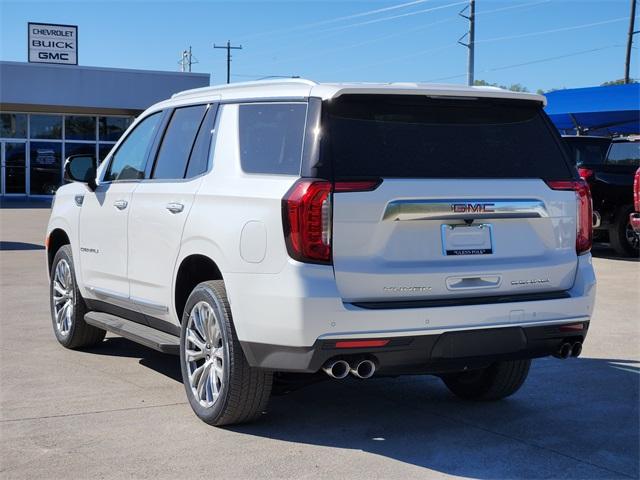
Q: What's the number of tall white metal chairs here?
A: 0